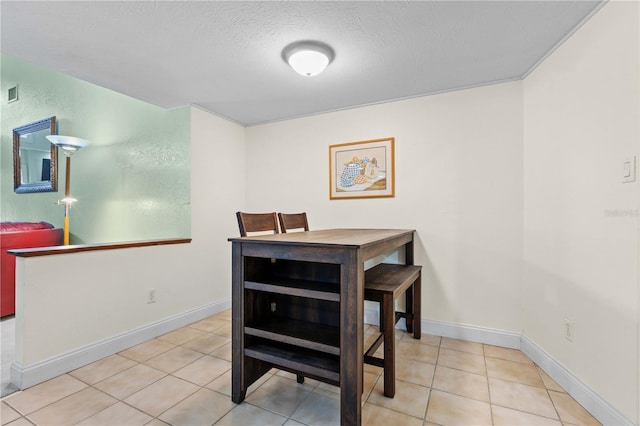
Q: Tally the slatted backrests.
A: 2